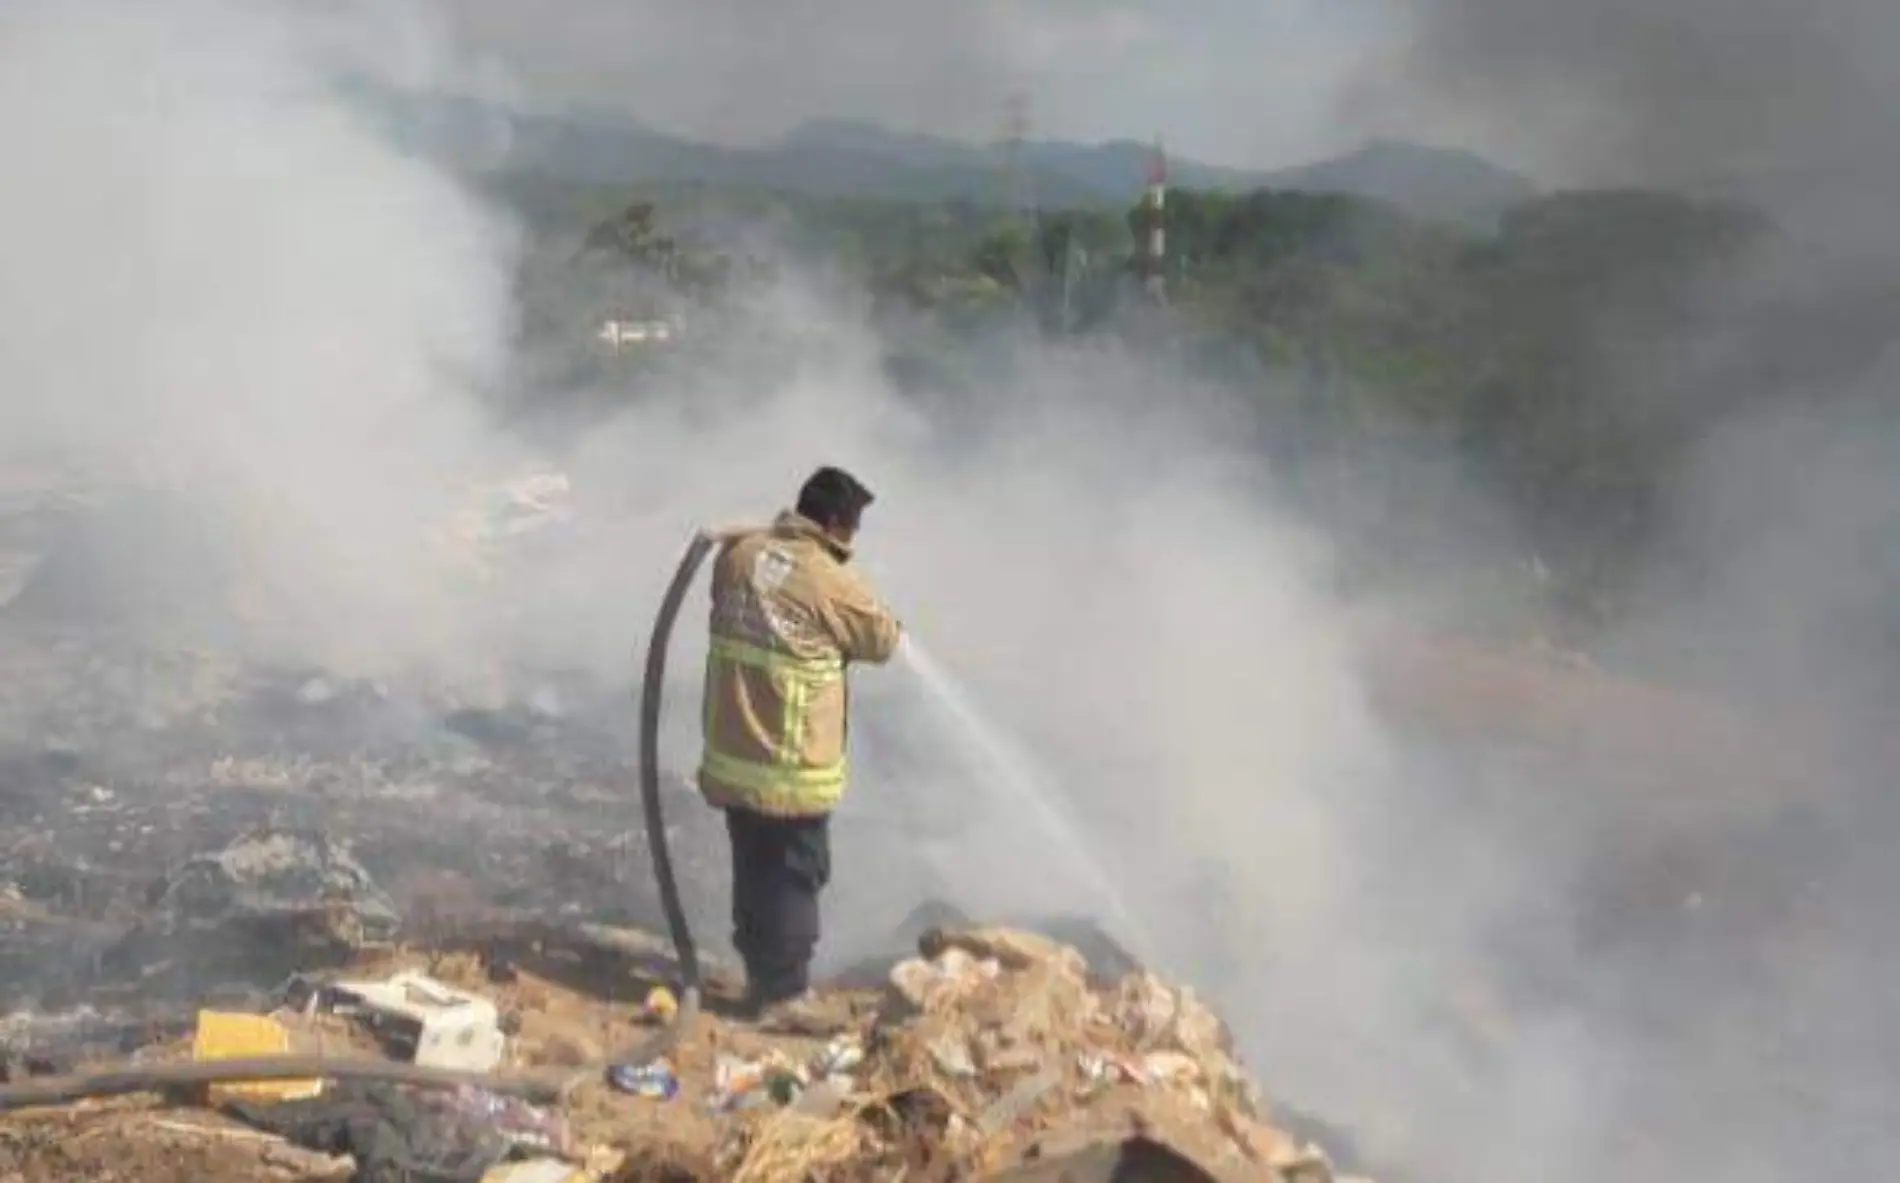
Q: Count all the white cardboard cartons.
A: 1